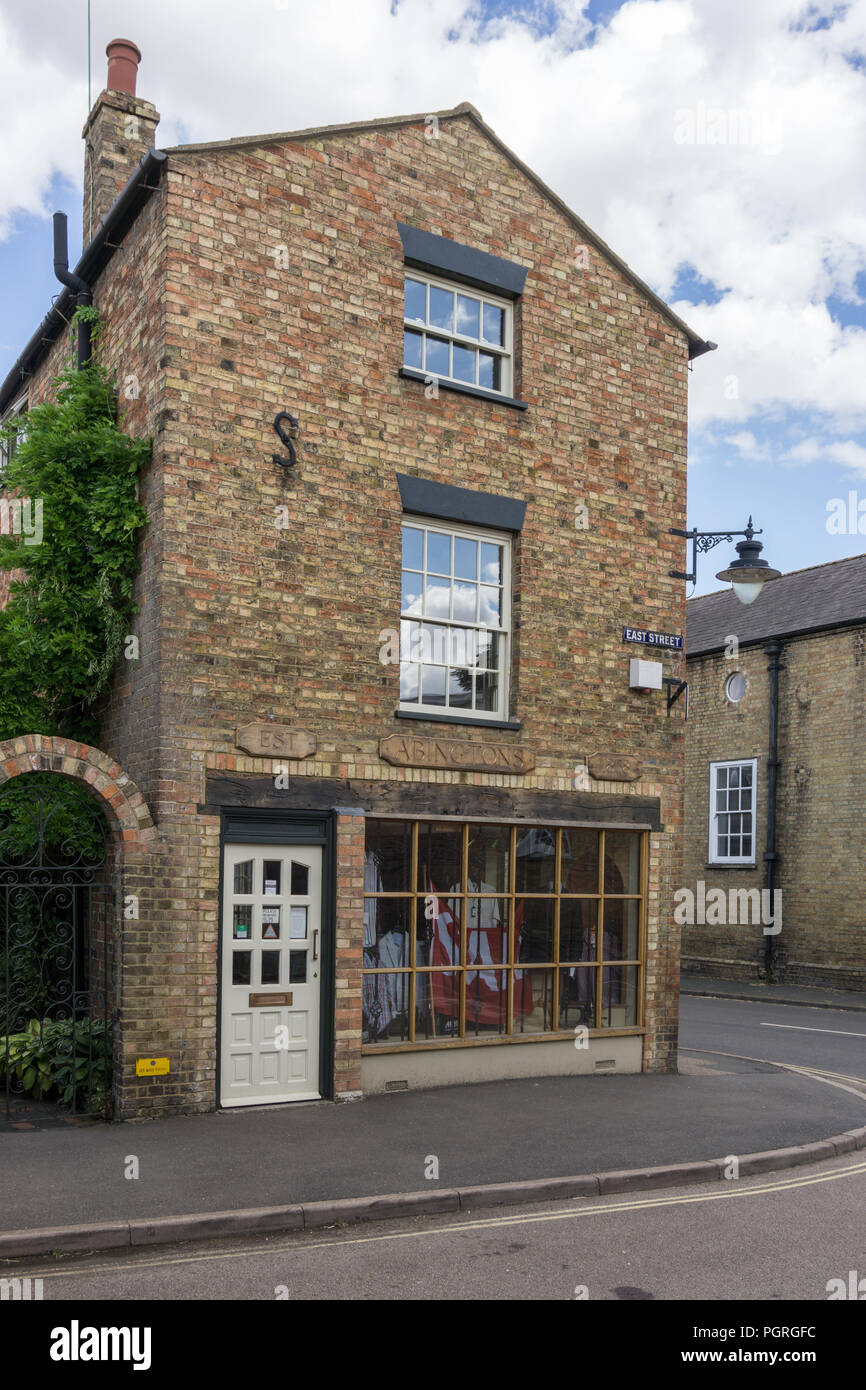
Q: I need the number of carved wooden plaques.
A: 3